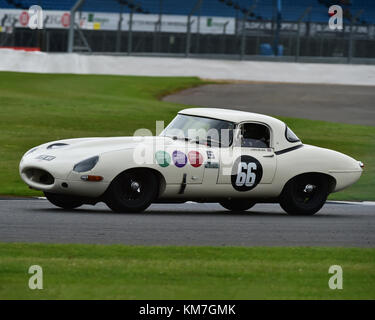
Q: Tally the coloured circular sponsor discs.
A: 3